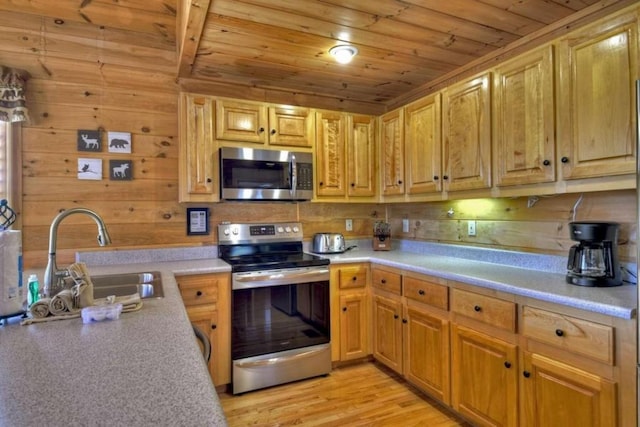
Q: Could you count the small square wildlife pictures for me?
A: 4